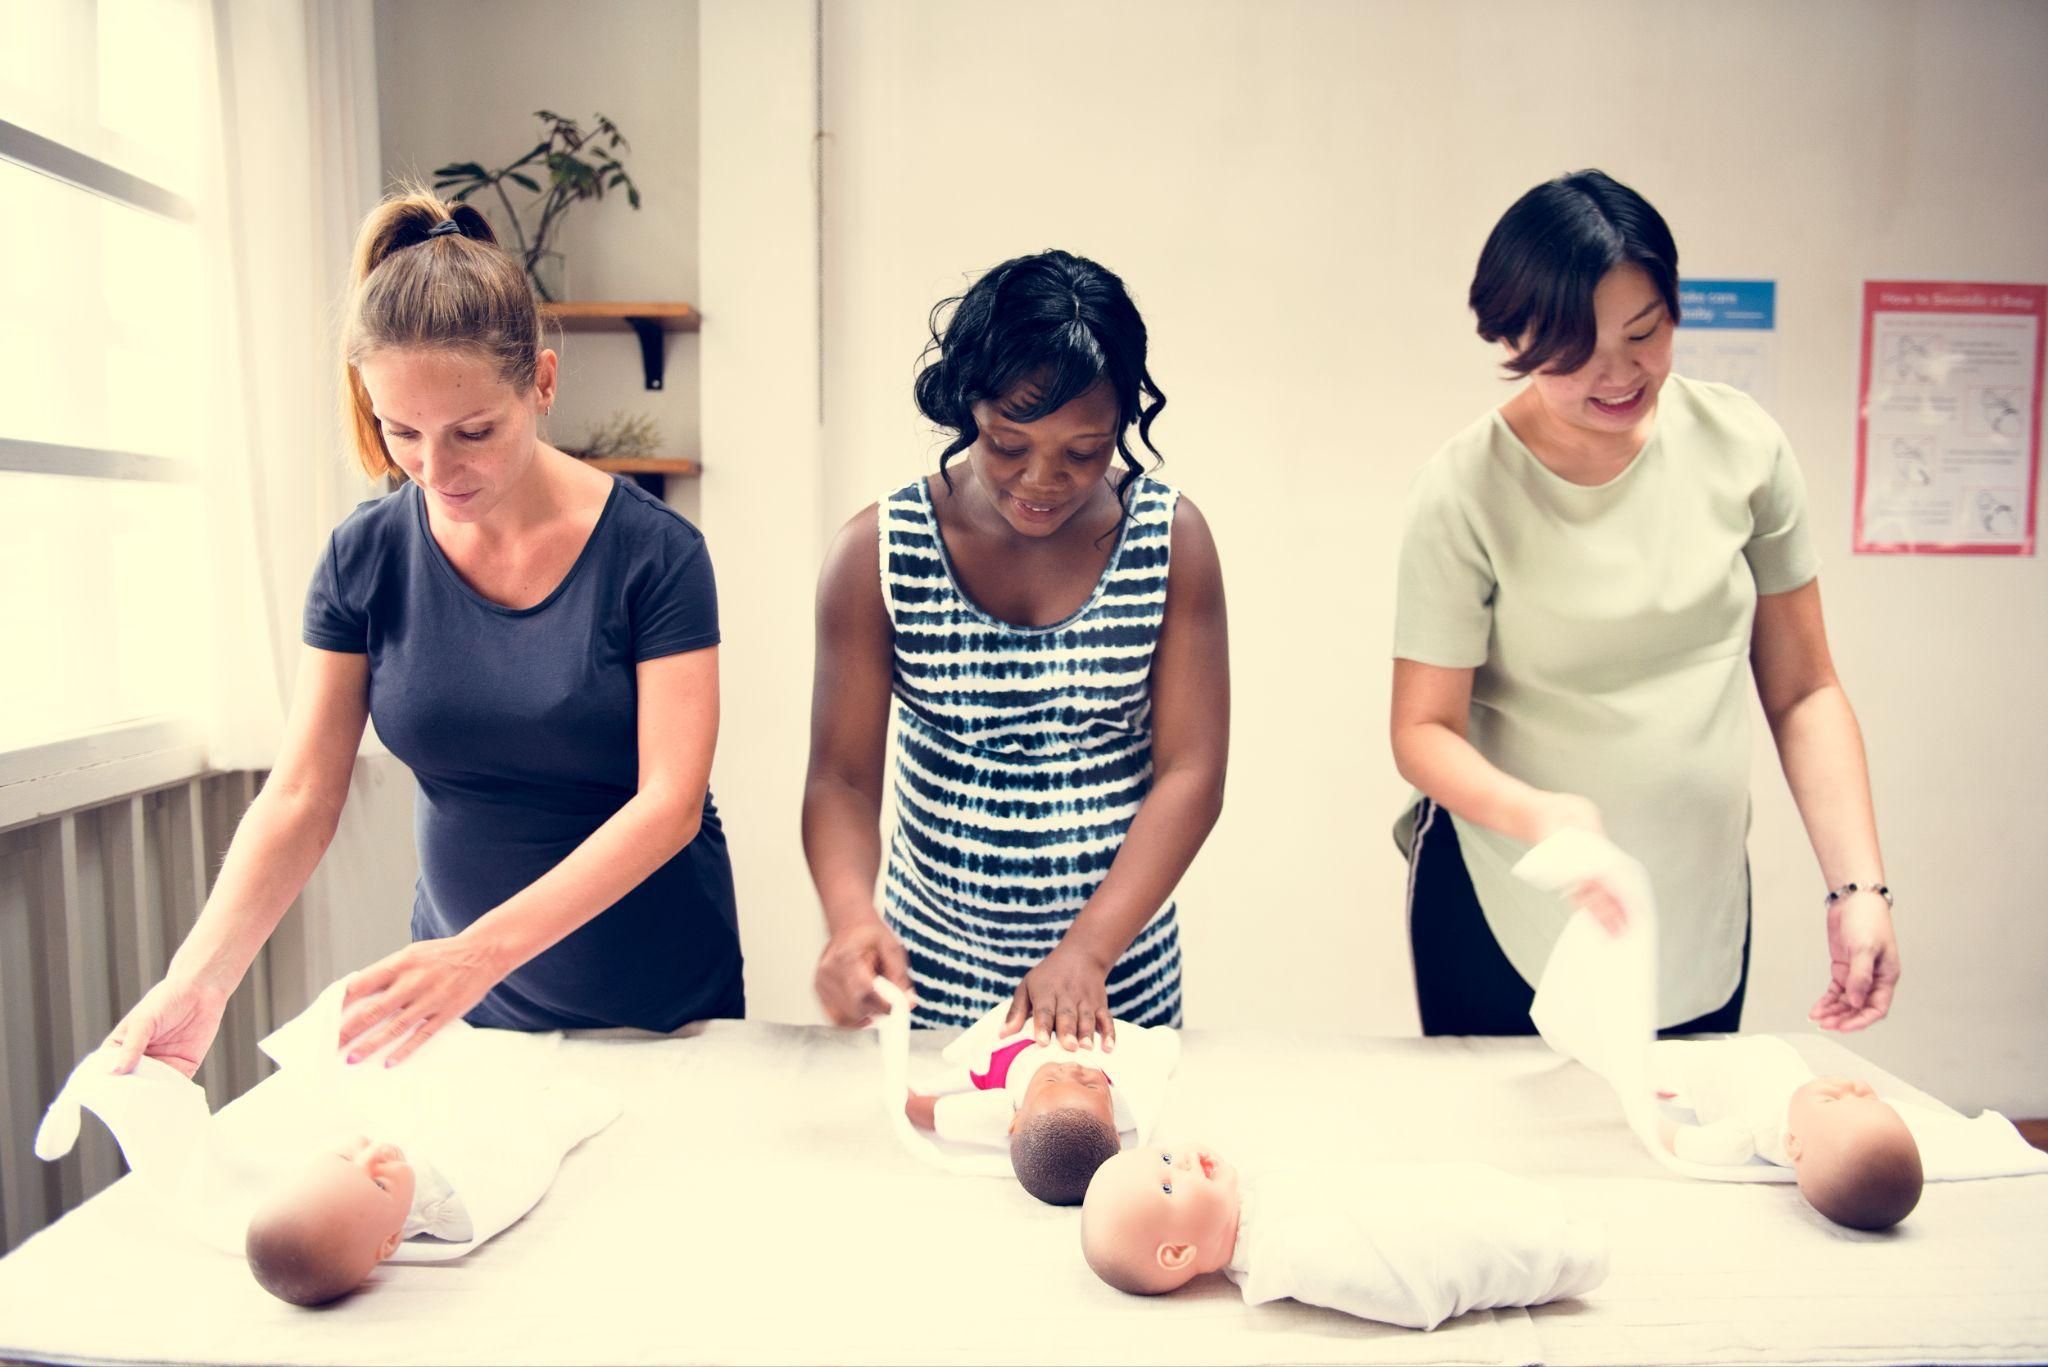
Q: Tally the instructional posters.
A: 2